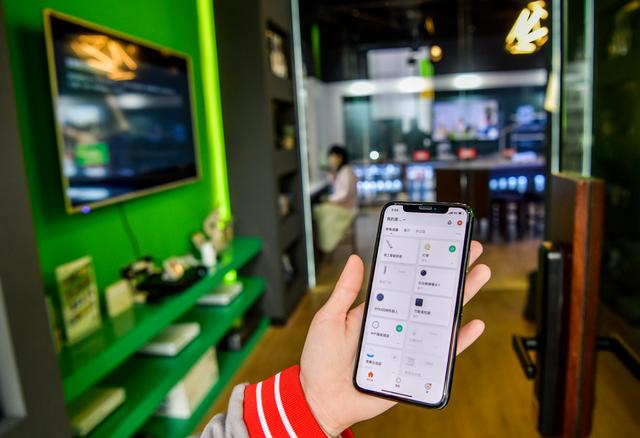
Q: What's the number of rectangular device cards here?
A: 10